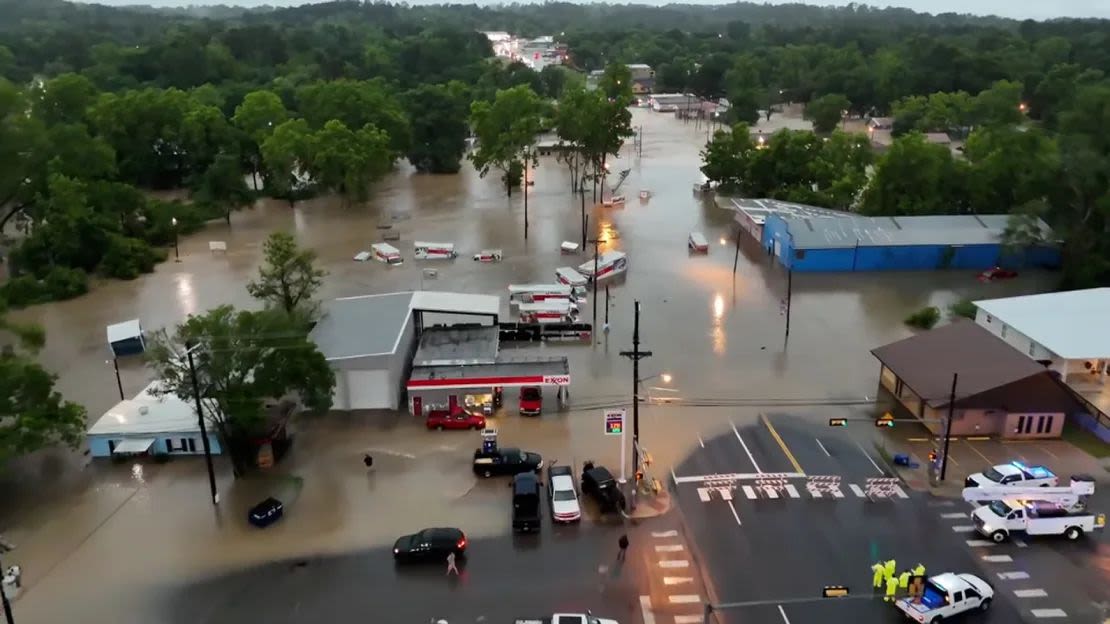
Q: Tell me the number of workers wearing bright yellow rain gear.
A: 5